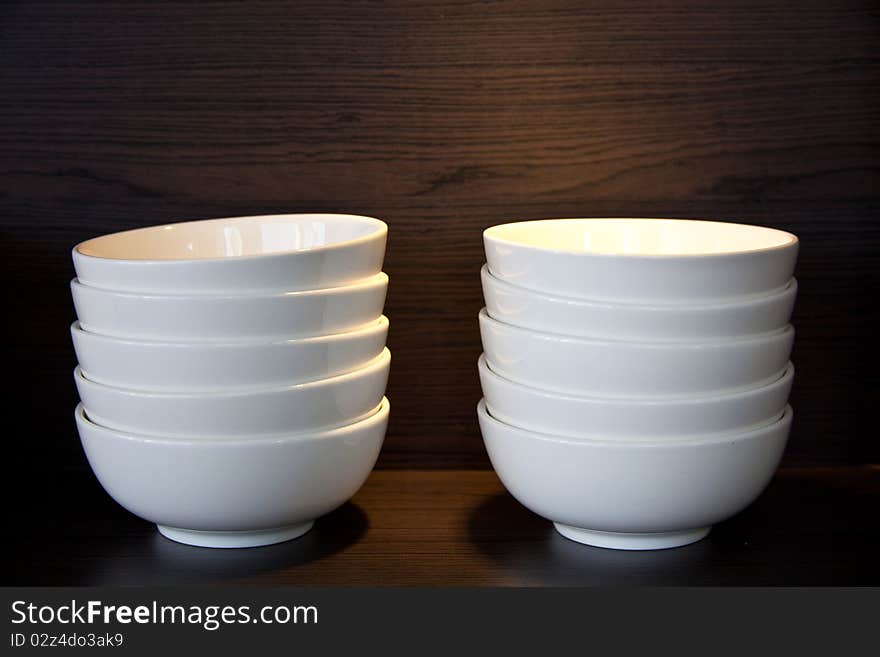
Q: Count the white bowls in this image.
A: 10